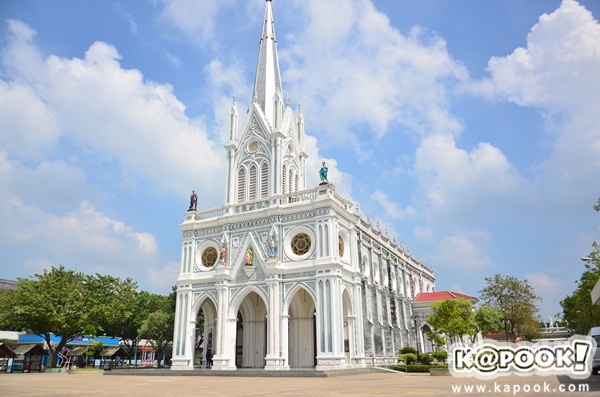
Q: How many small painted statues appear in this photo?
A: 5